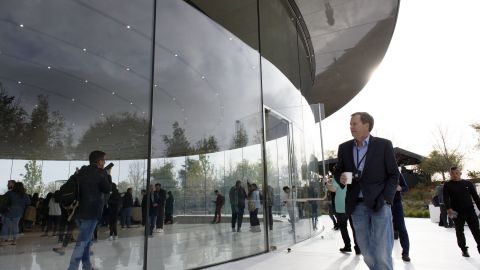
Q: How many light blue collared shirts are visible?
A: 1